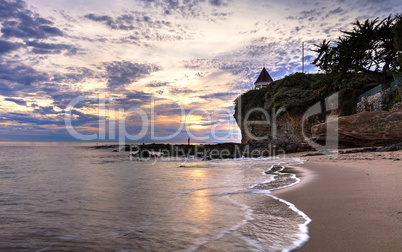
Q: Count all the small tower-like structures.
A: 1